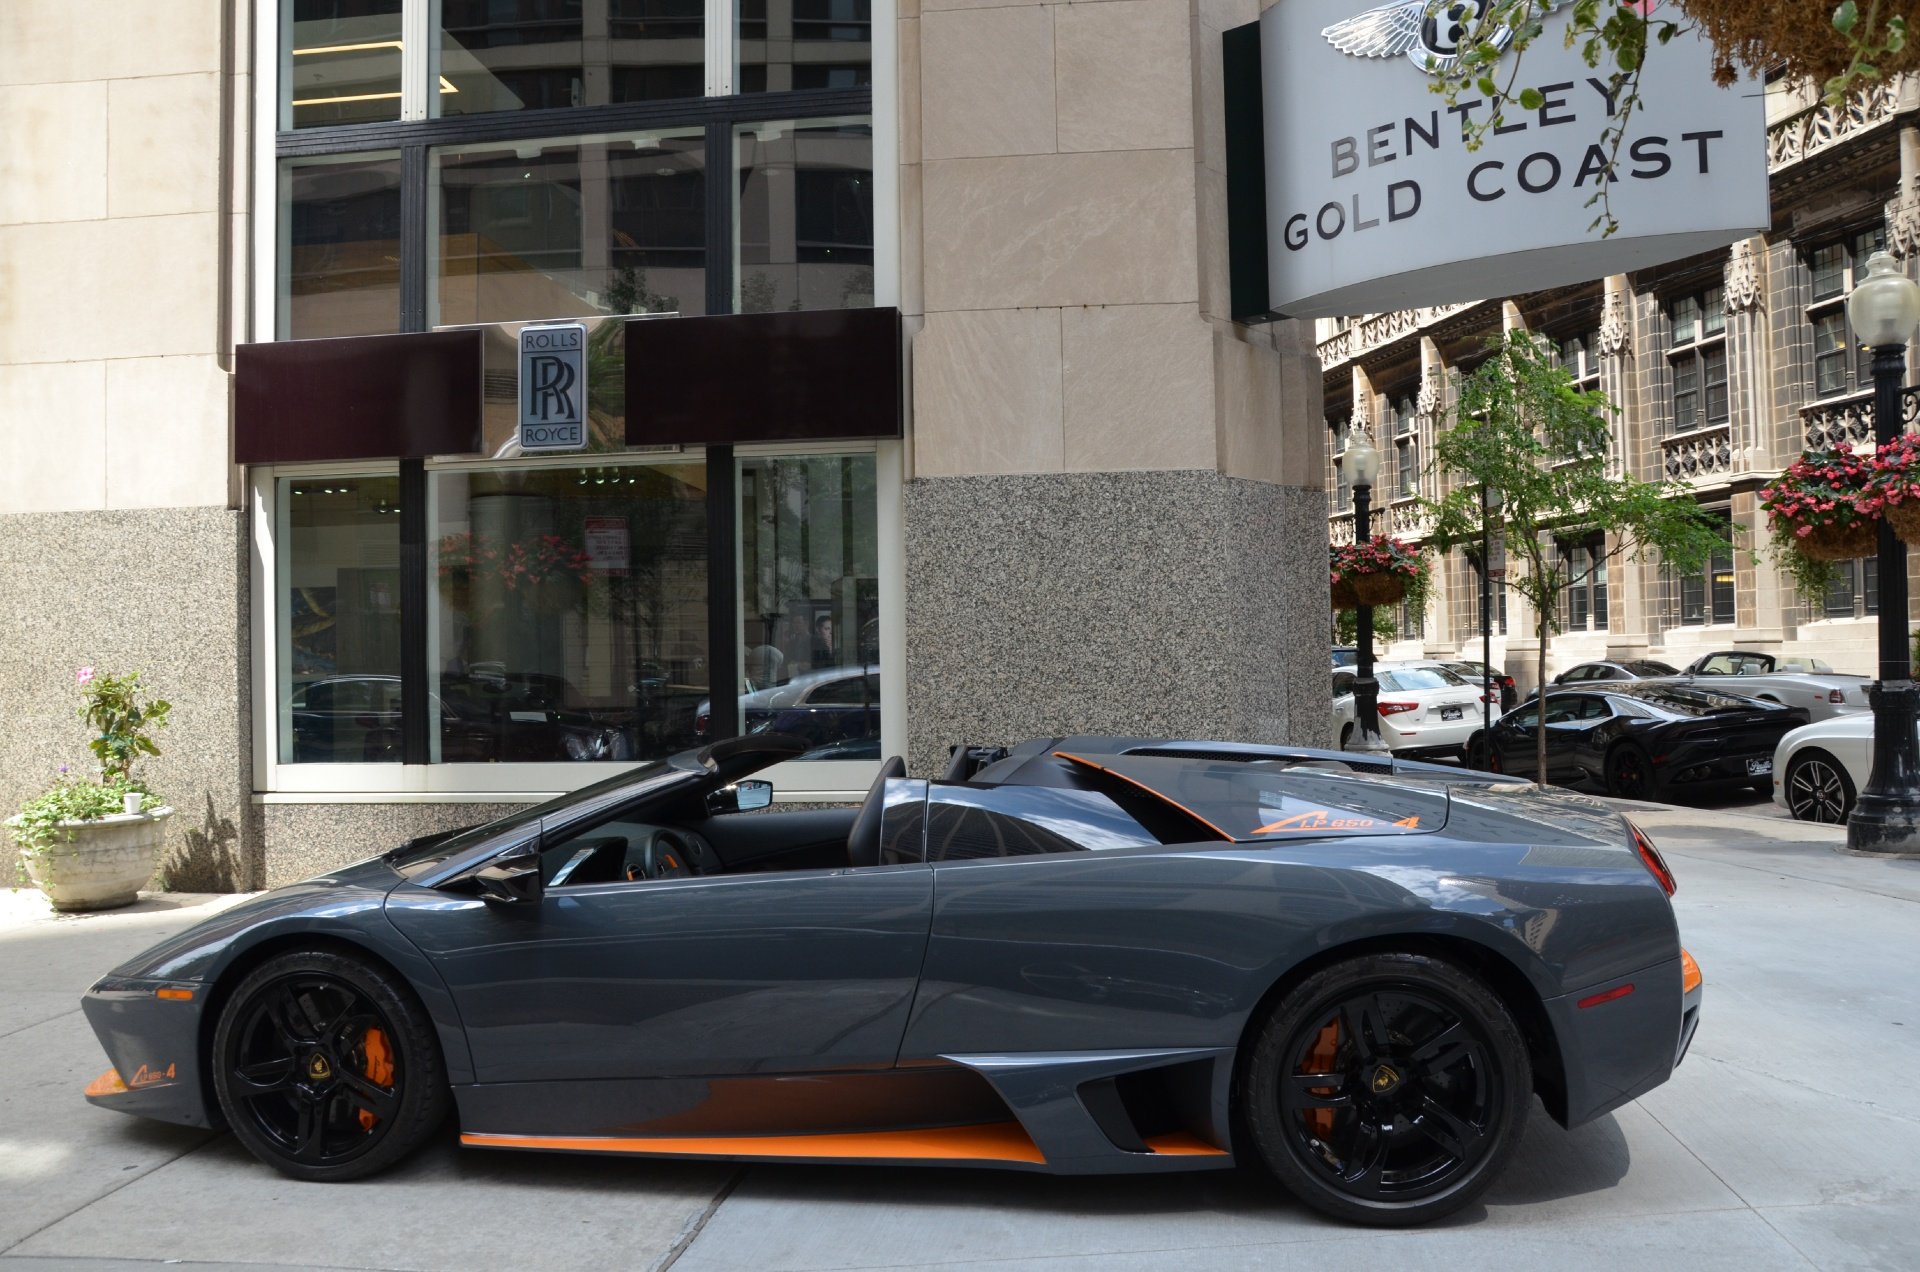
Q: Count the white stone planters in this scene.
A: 1